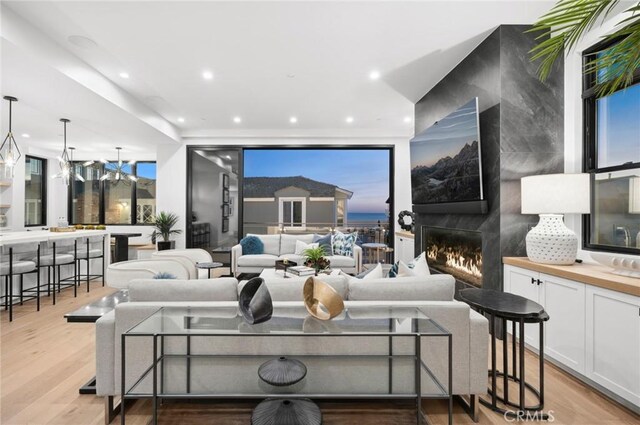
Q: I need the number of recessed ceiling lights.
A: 9